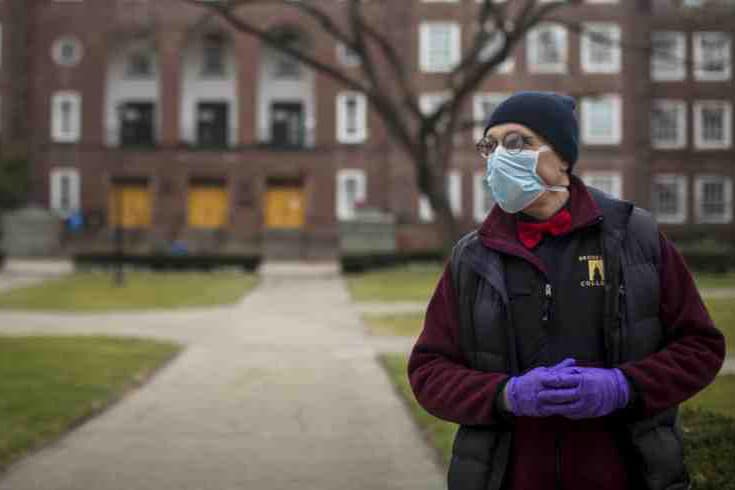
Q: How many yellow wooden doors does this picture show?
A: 3